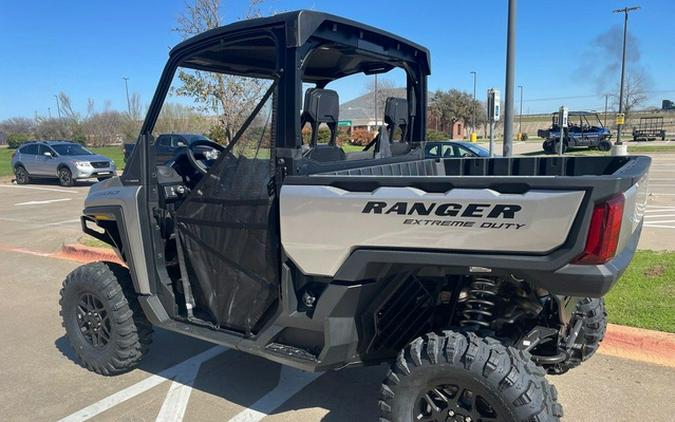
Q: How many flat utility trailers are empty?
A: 1